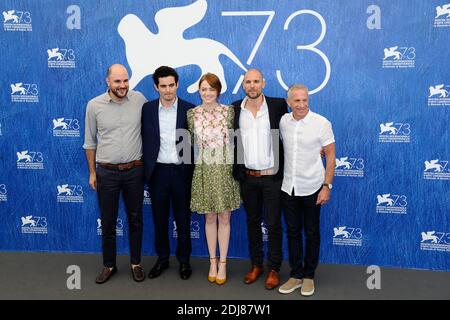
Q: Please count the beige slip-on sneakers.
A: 2